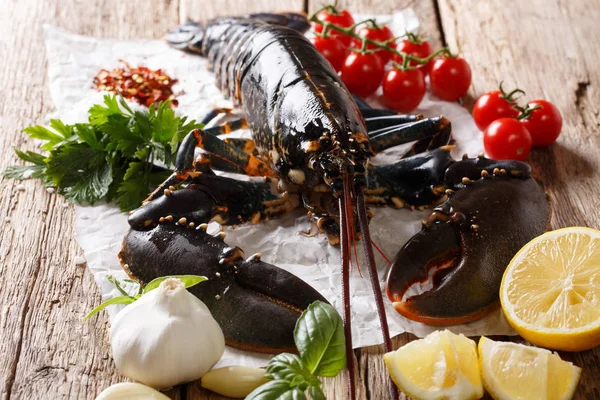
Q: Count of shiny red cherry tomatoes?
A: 10